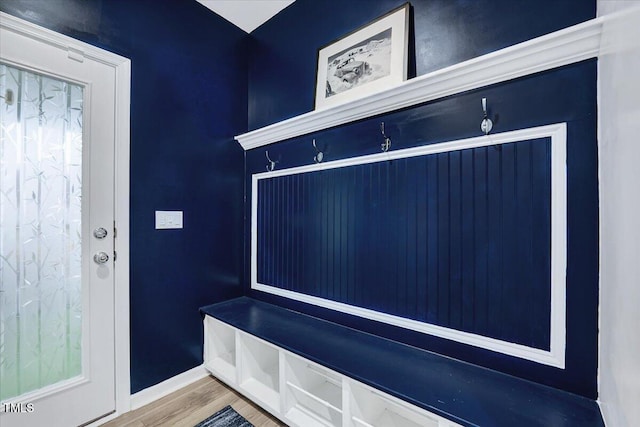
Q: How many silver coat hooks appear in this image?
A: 4